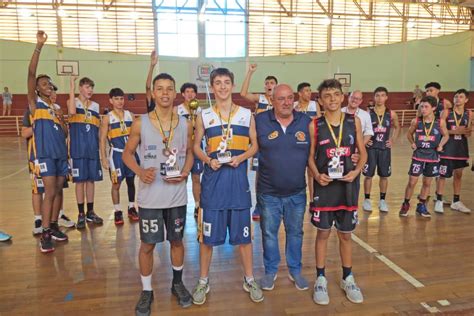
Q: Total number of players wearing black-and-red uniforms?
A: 5